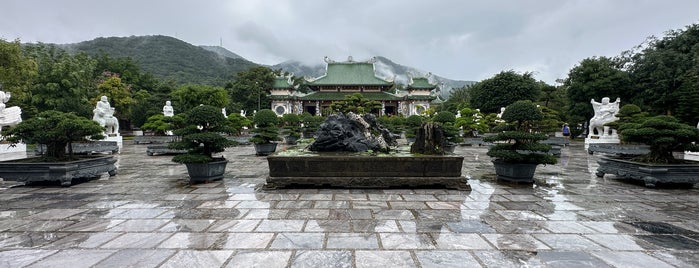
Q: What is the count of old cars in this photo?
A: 0